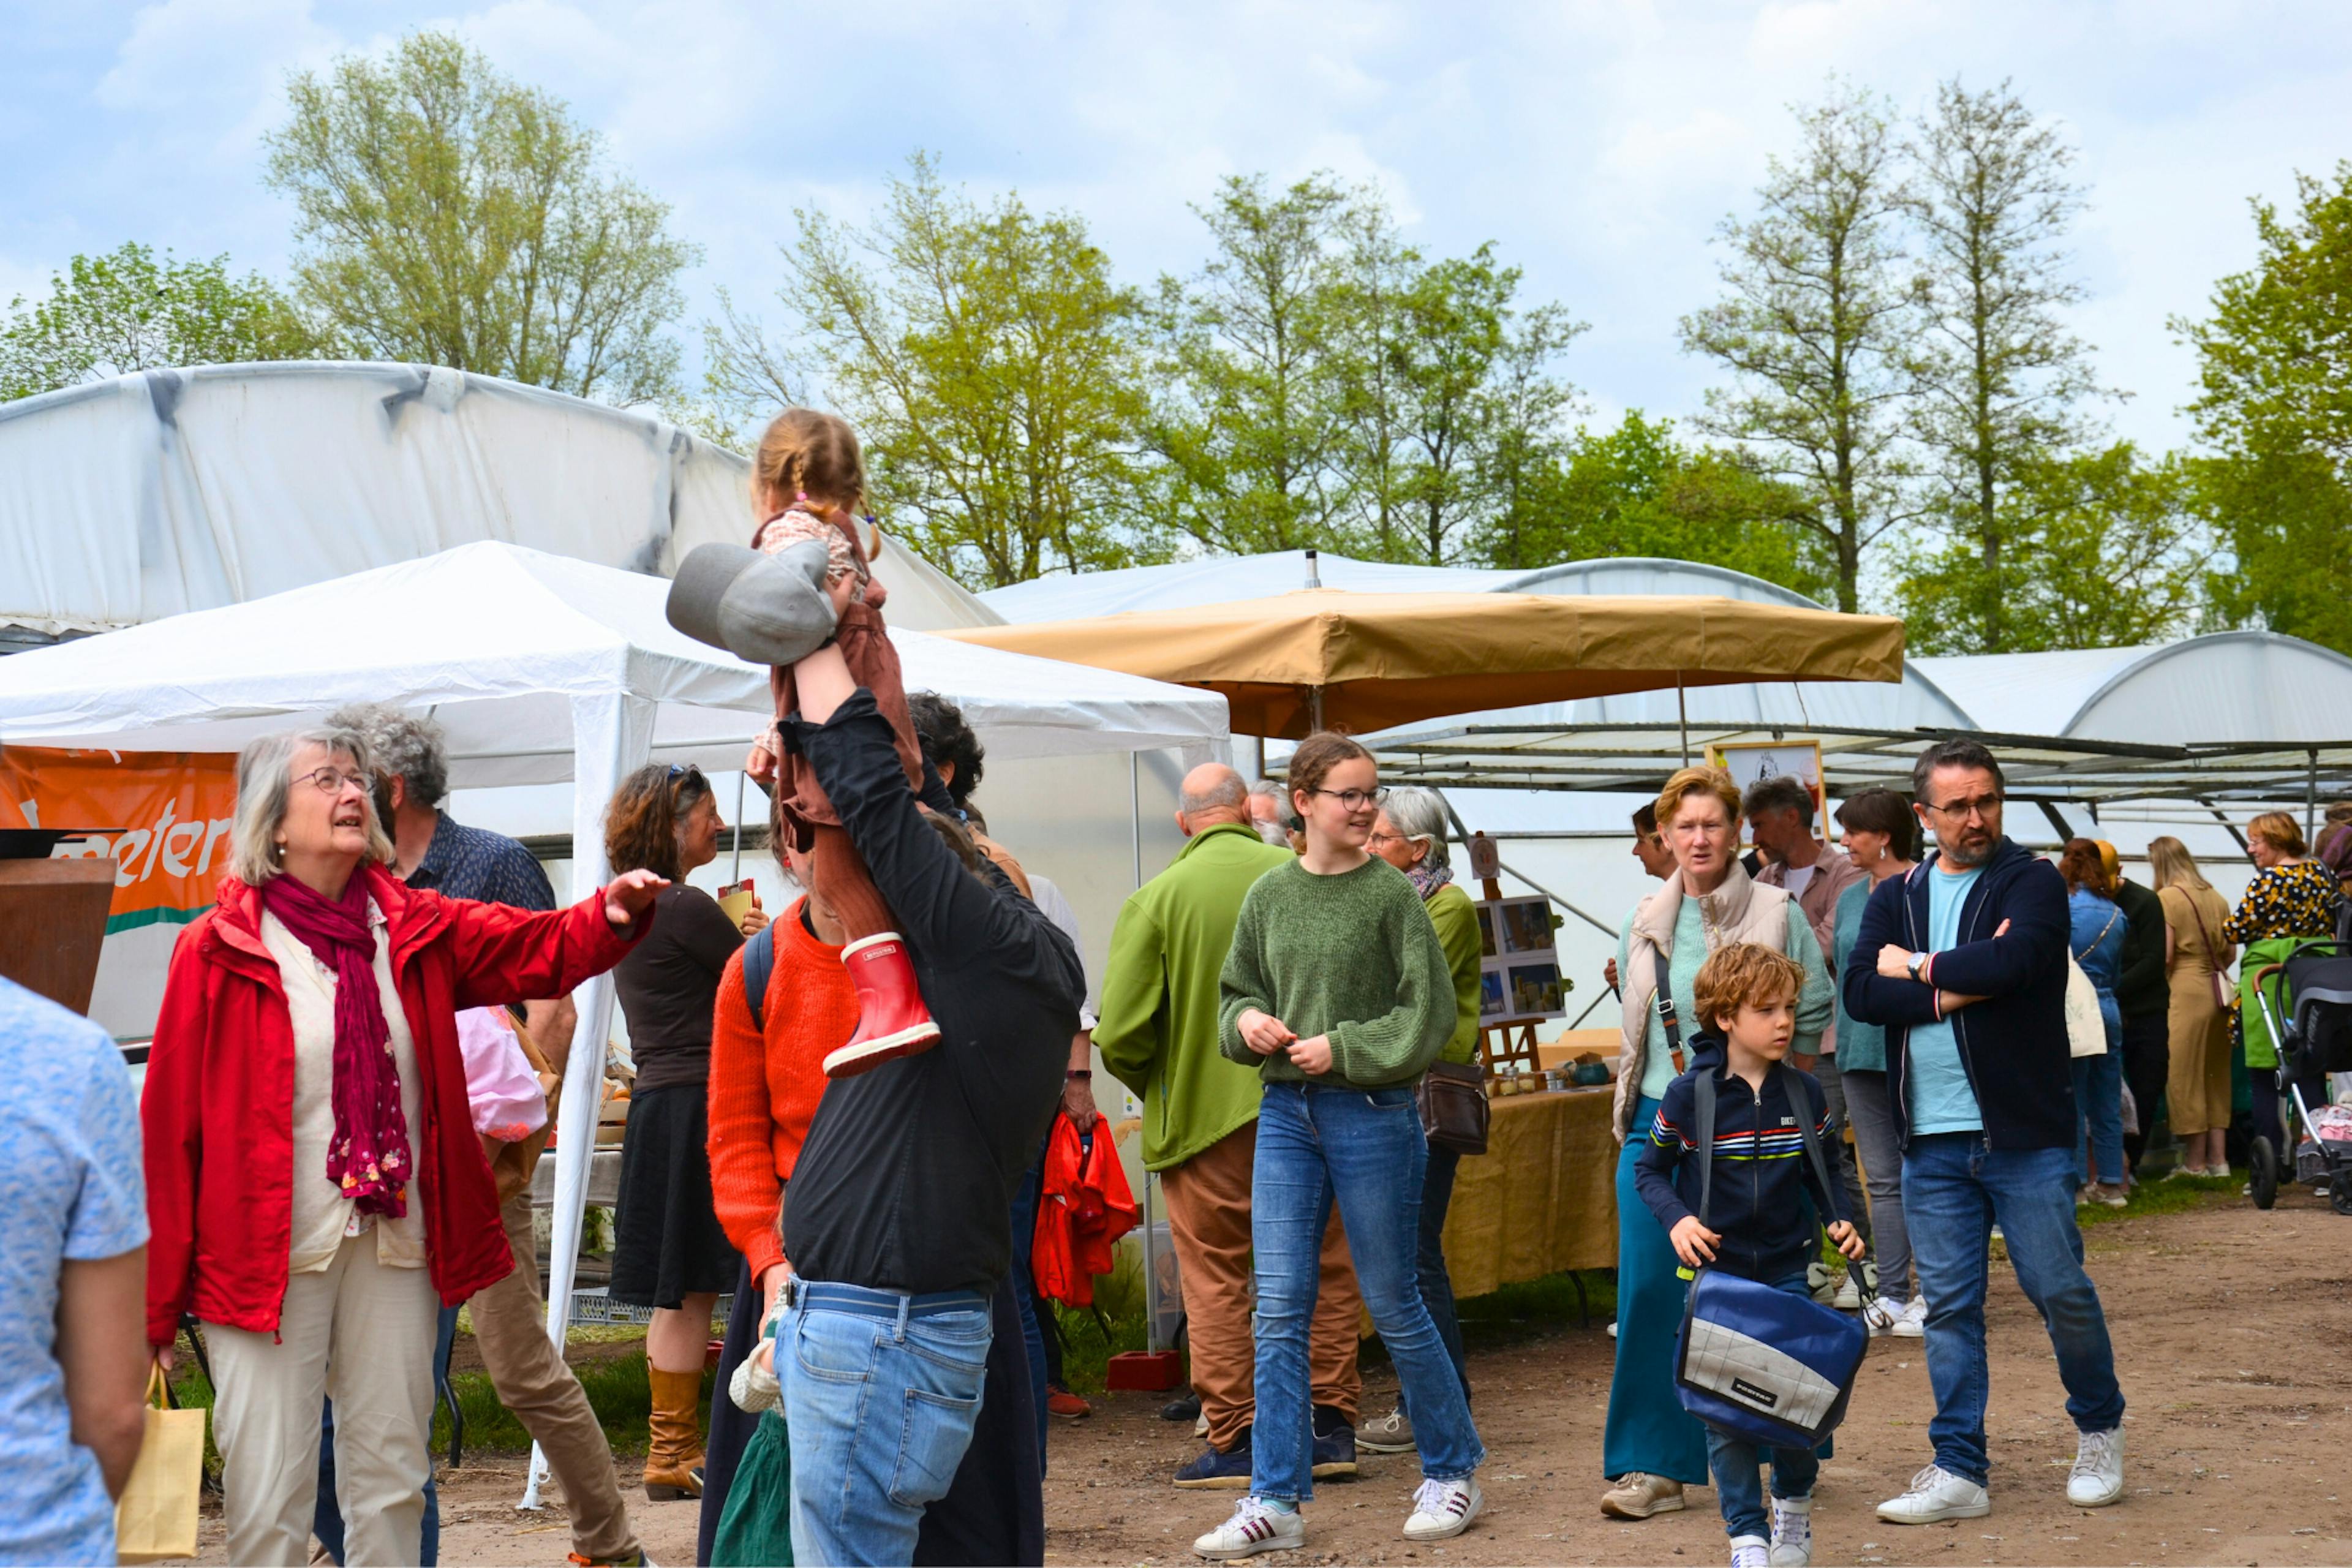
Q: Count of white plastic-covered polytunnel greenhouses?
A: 3